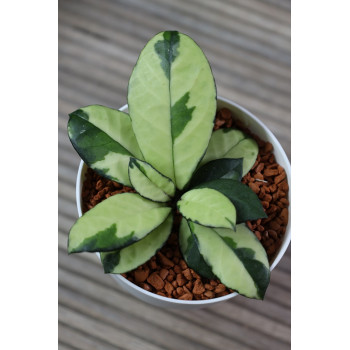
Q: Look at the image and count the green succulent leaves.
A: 11